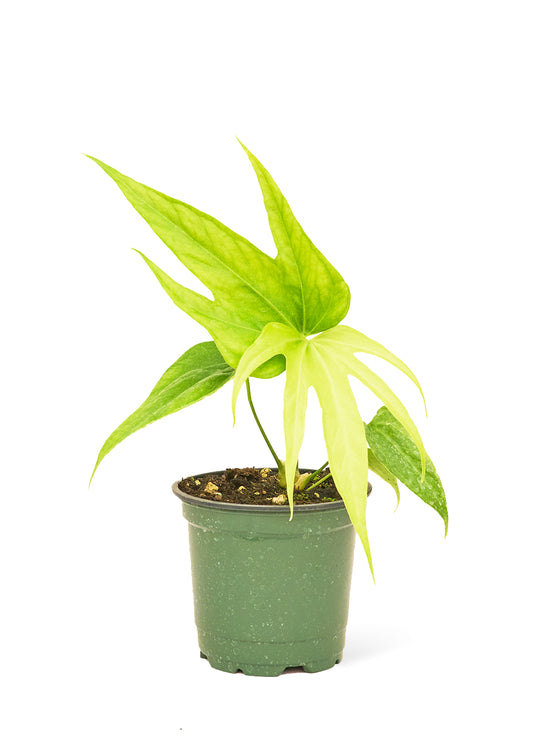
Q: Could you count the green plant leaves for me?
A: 5